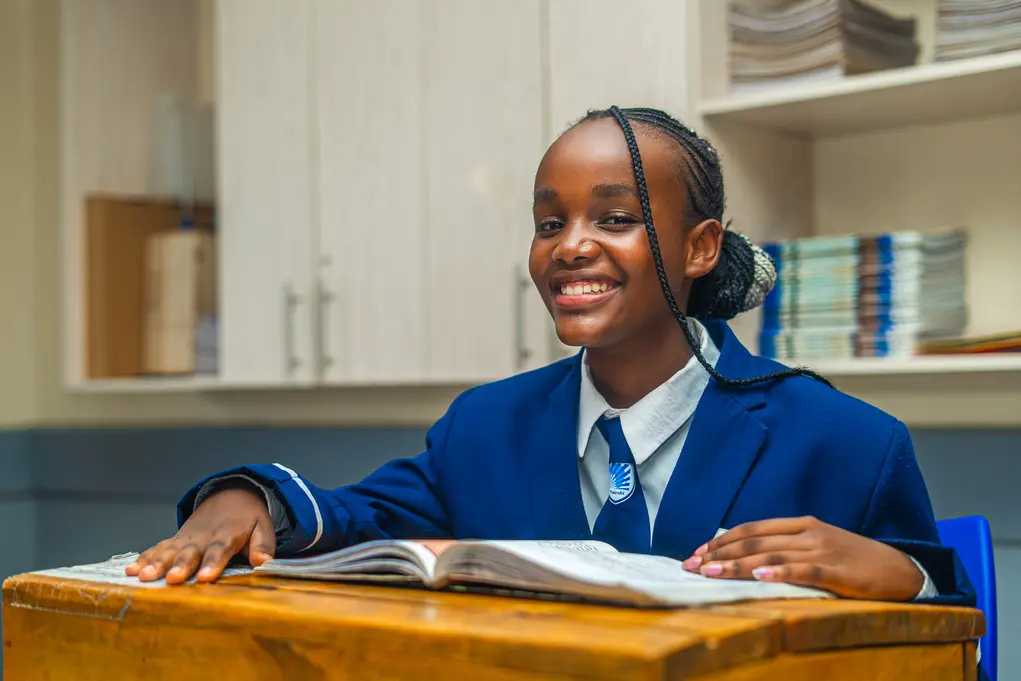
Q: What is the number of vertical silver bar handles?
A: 3